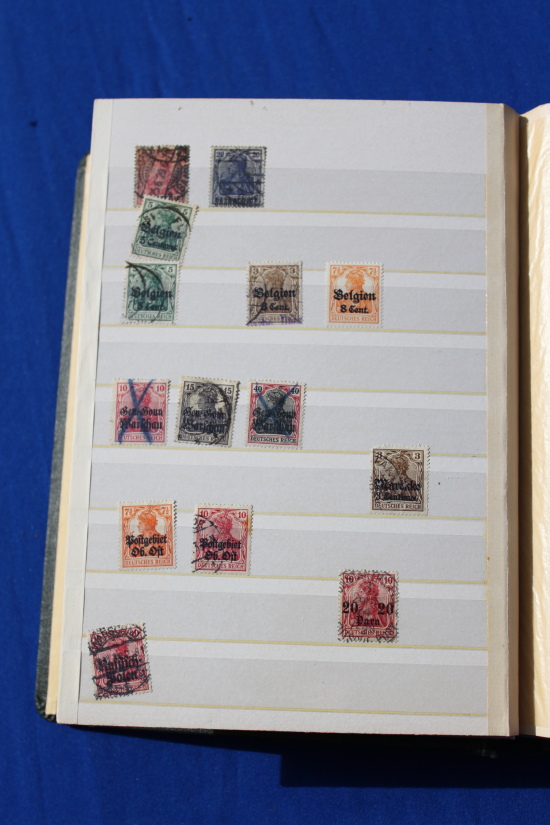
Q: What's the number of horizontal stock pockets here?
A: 9